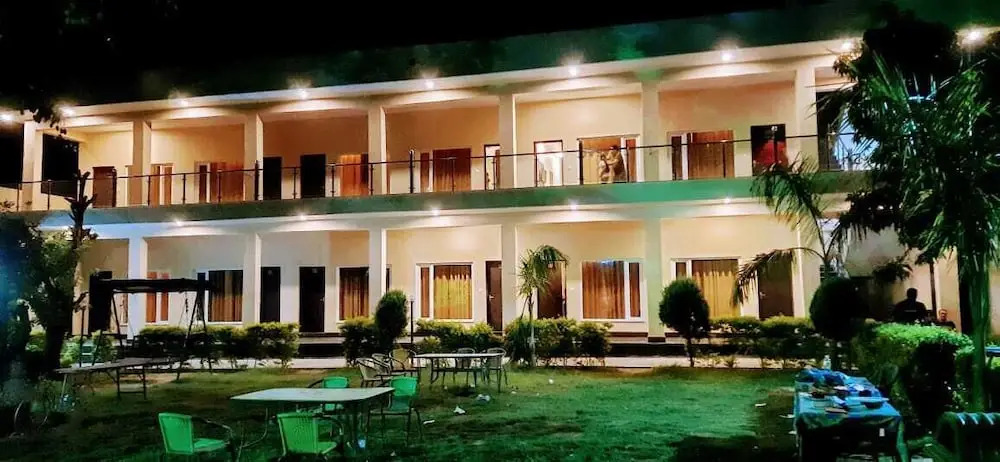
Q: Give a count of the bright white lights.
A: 14